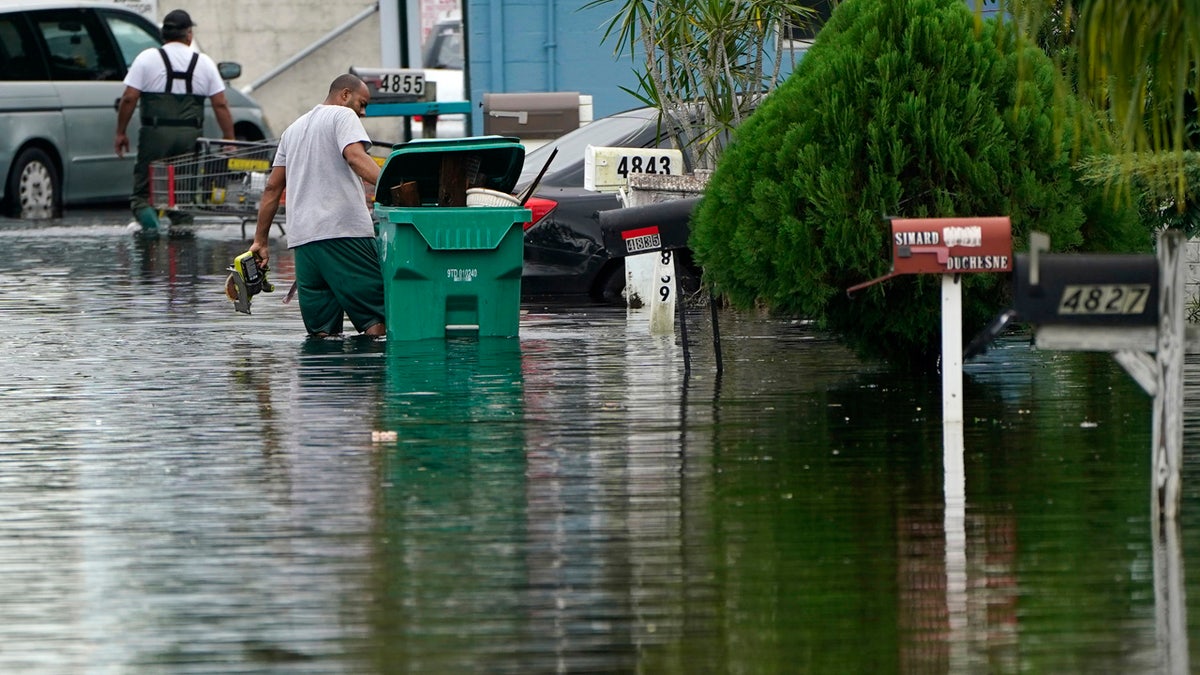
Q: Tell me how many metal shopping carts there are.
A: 1